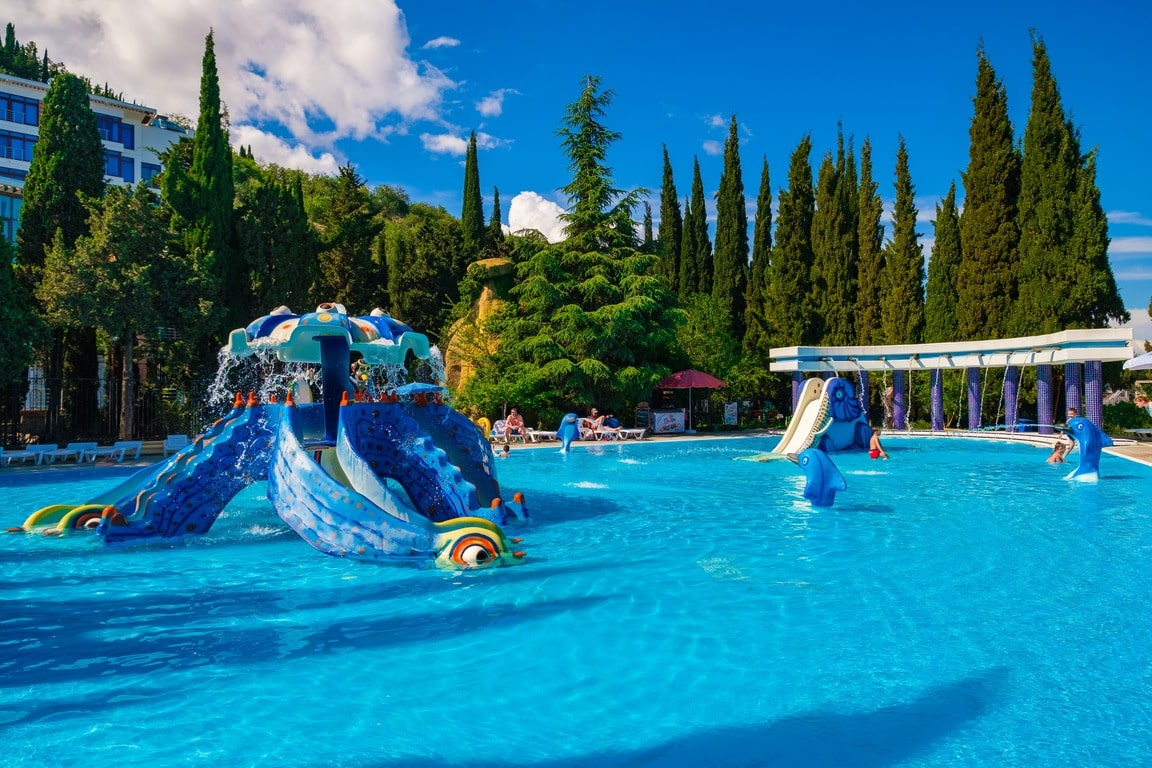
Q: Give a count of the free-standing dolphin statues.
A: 3